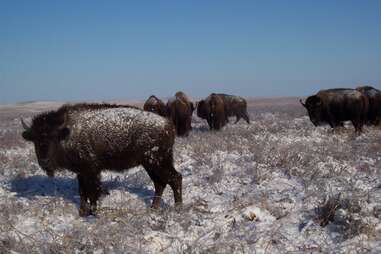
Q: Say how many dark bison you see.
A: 6